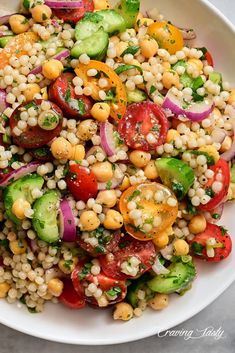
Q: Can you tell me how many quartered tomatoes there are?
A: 0